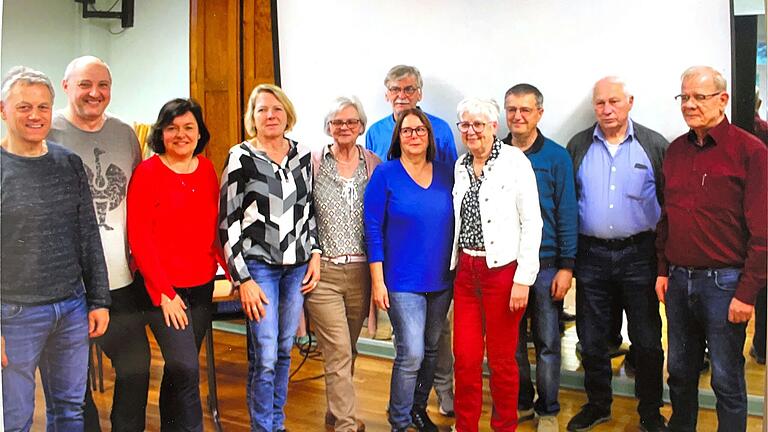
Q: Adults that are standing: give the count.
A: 11